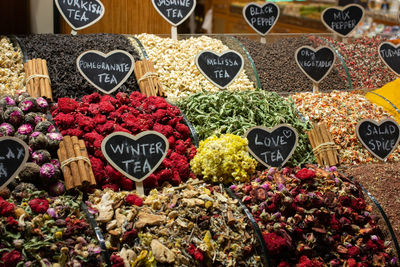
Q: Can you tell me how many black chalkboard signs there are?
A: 12